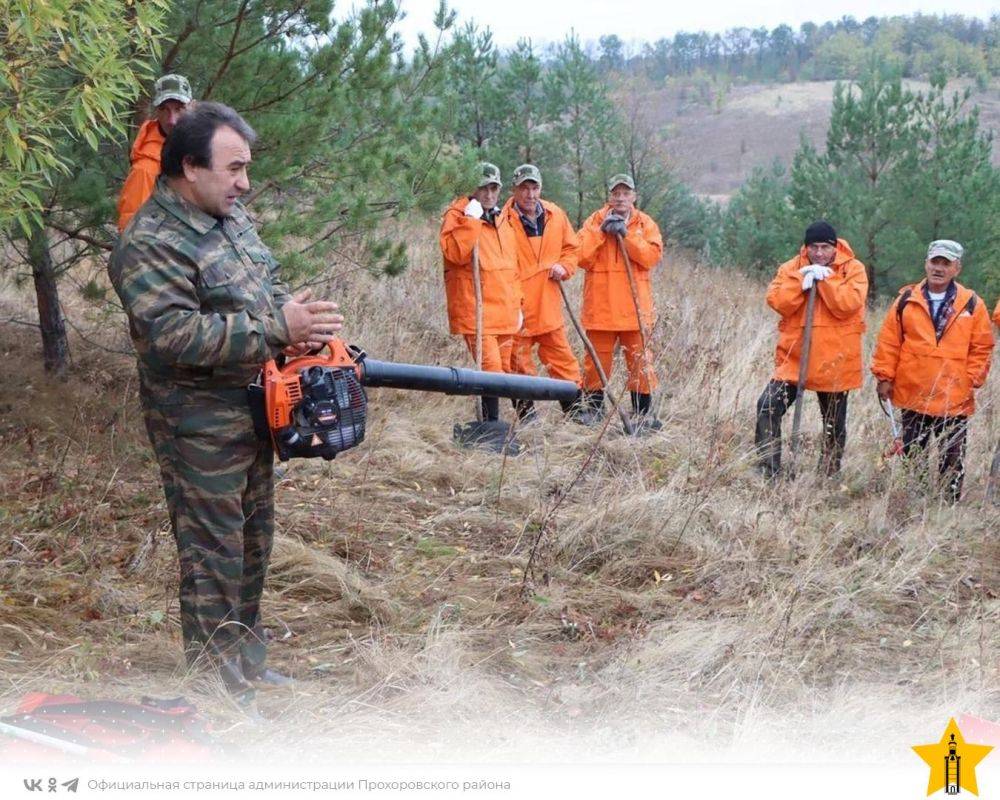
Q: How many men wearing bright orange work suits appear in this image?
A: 6